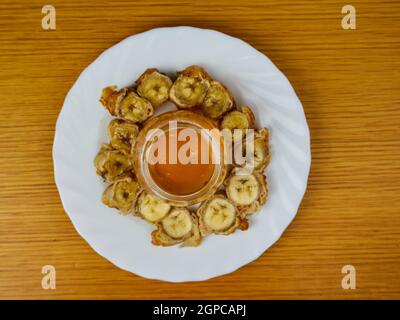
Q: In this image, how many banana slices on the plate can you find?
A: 13